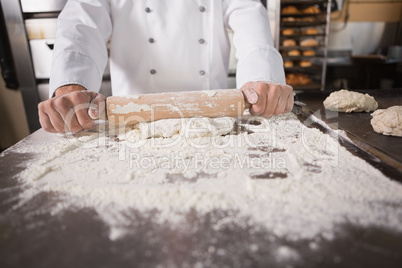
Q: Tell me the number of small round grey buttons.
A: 6